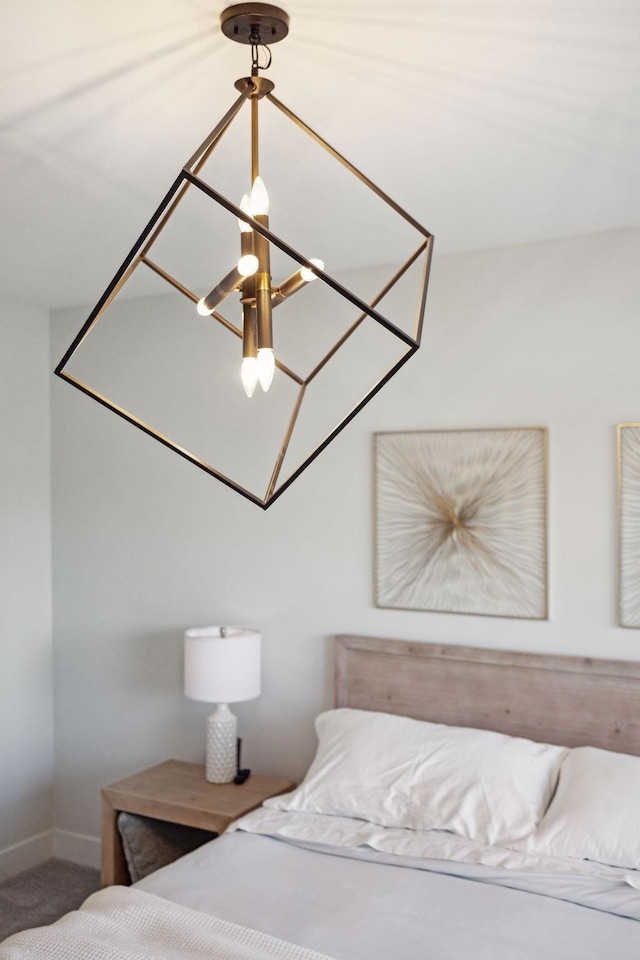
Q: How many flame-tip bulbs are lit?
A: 4